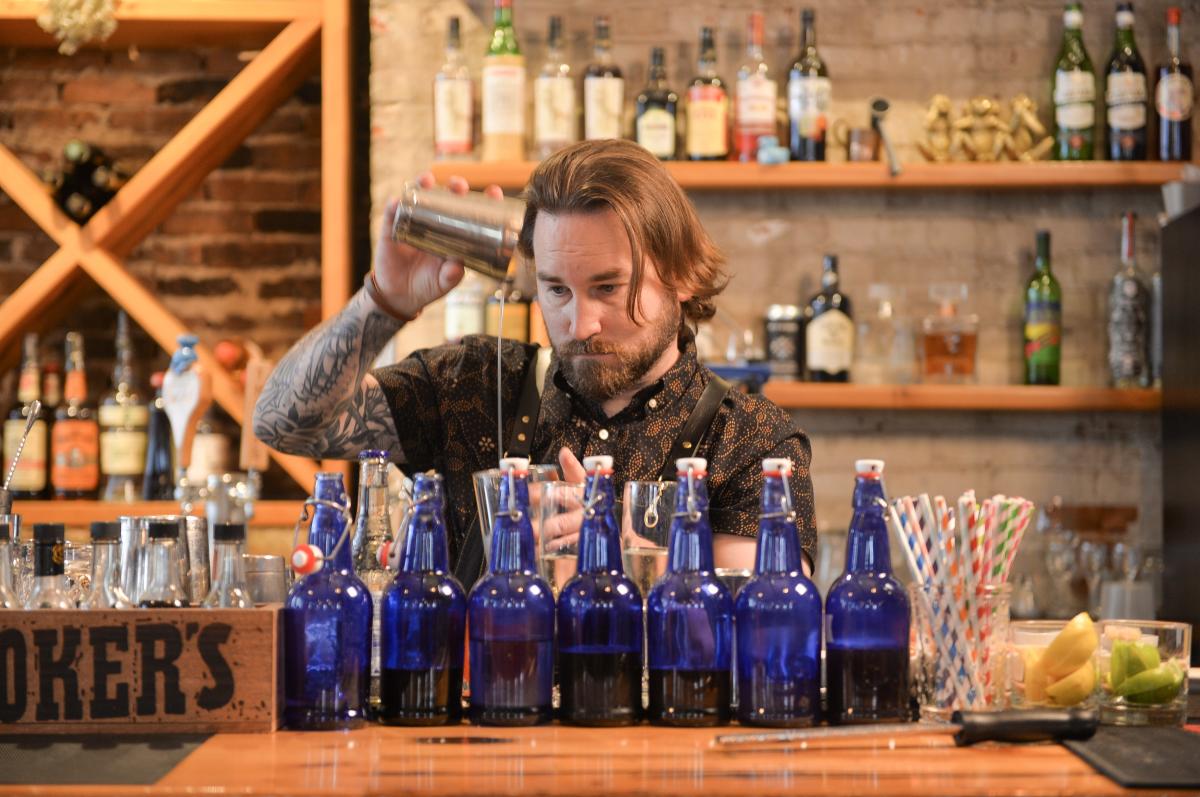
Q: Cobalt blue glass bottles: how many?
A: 7